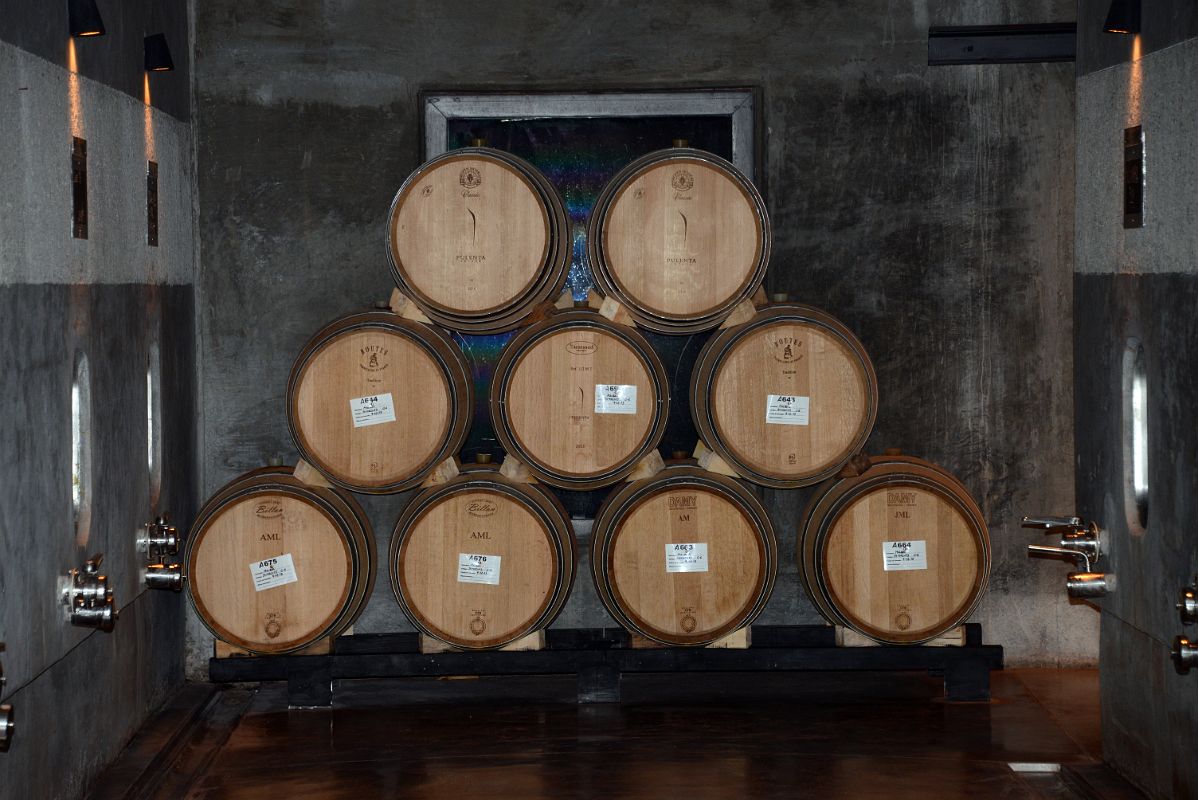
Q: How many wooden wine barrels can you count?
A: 9